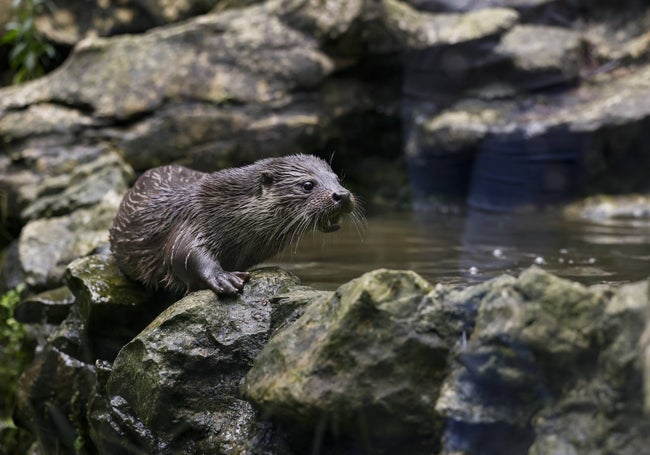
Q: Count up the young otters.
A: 1